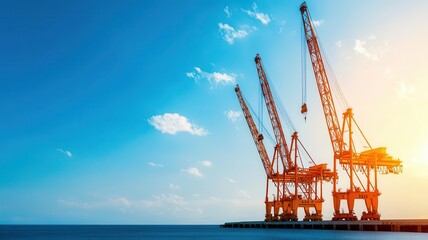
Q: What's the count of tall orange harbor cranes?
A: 3